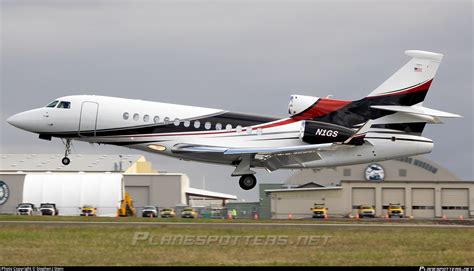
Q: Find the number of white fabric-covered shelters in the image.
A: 1